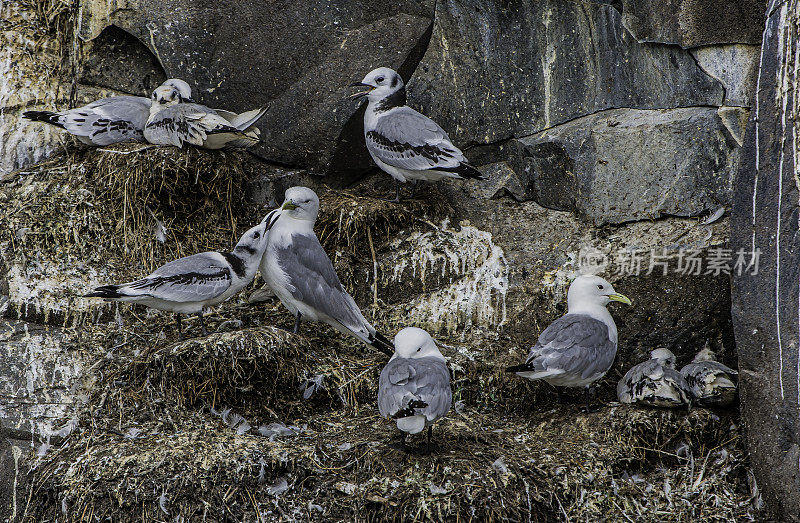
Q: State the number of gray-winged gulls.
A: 9